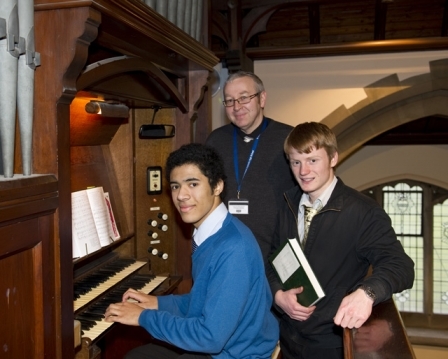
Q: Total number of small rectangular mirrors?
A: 1